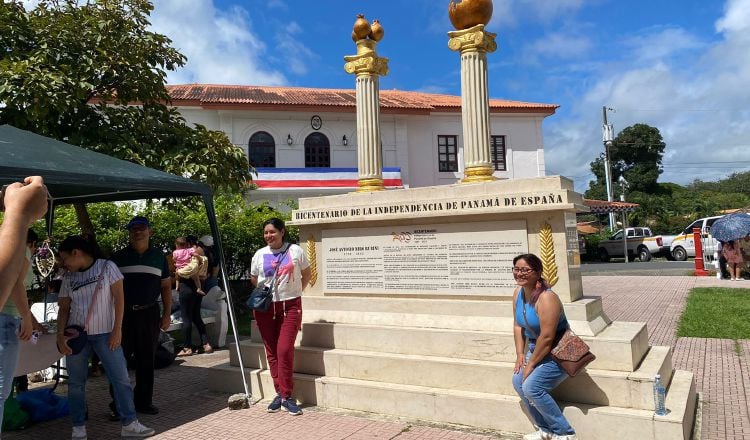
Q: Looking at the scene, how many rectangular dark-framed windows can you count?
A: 2